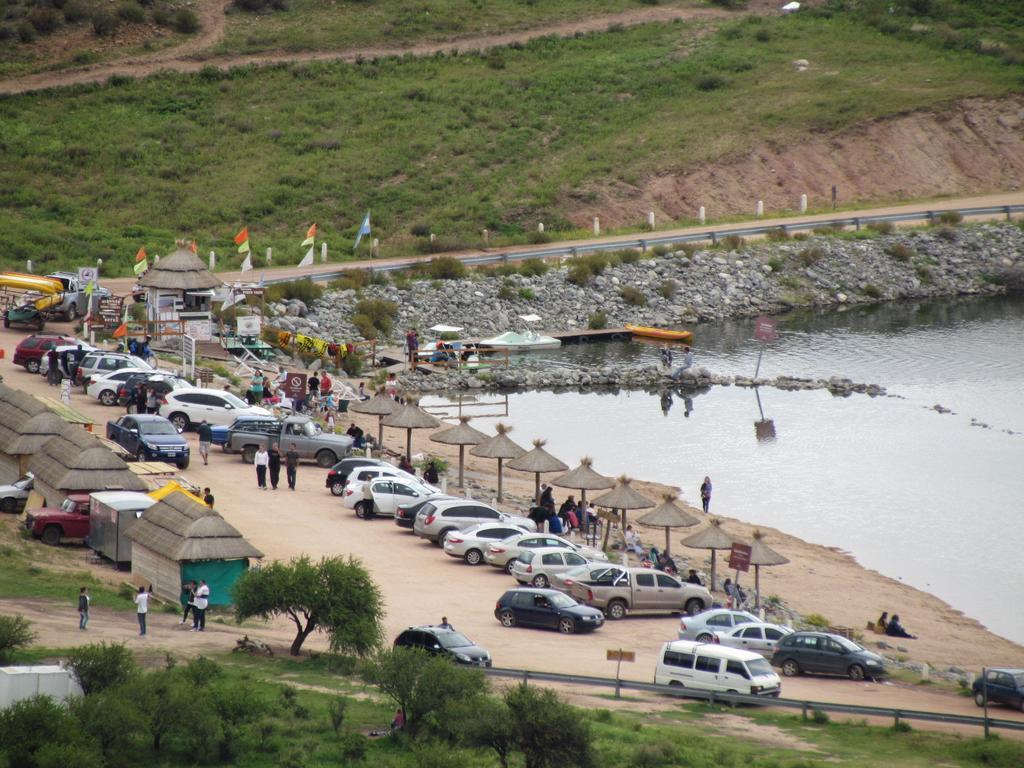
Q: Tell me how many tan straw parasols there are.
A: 10